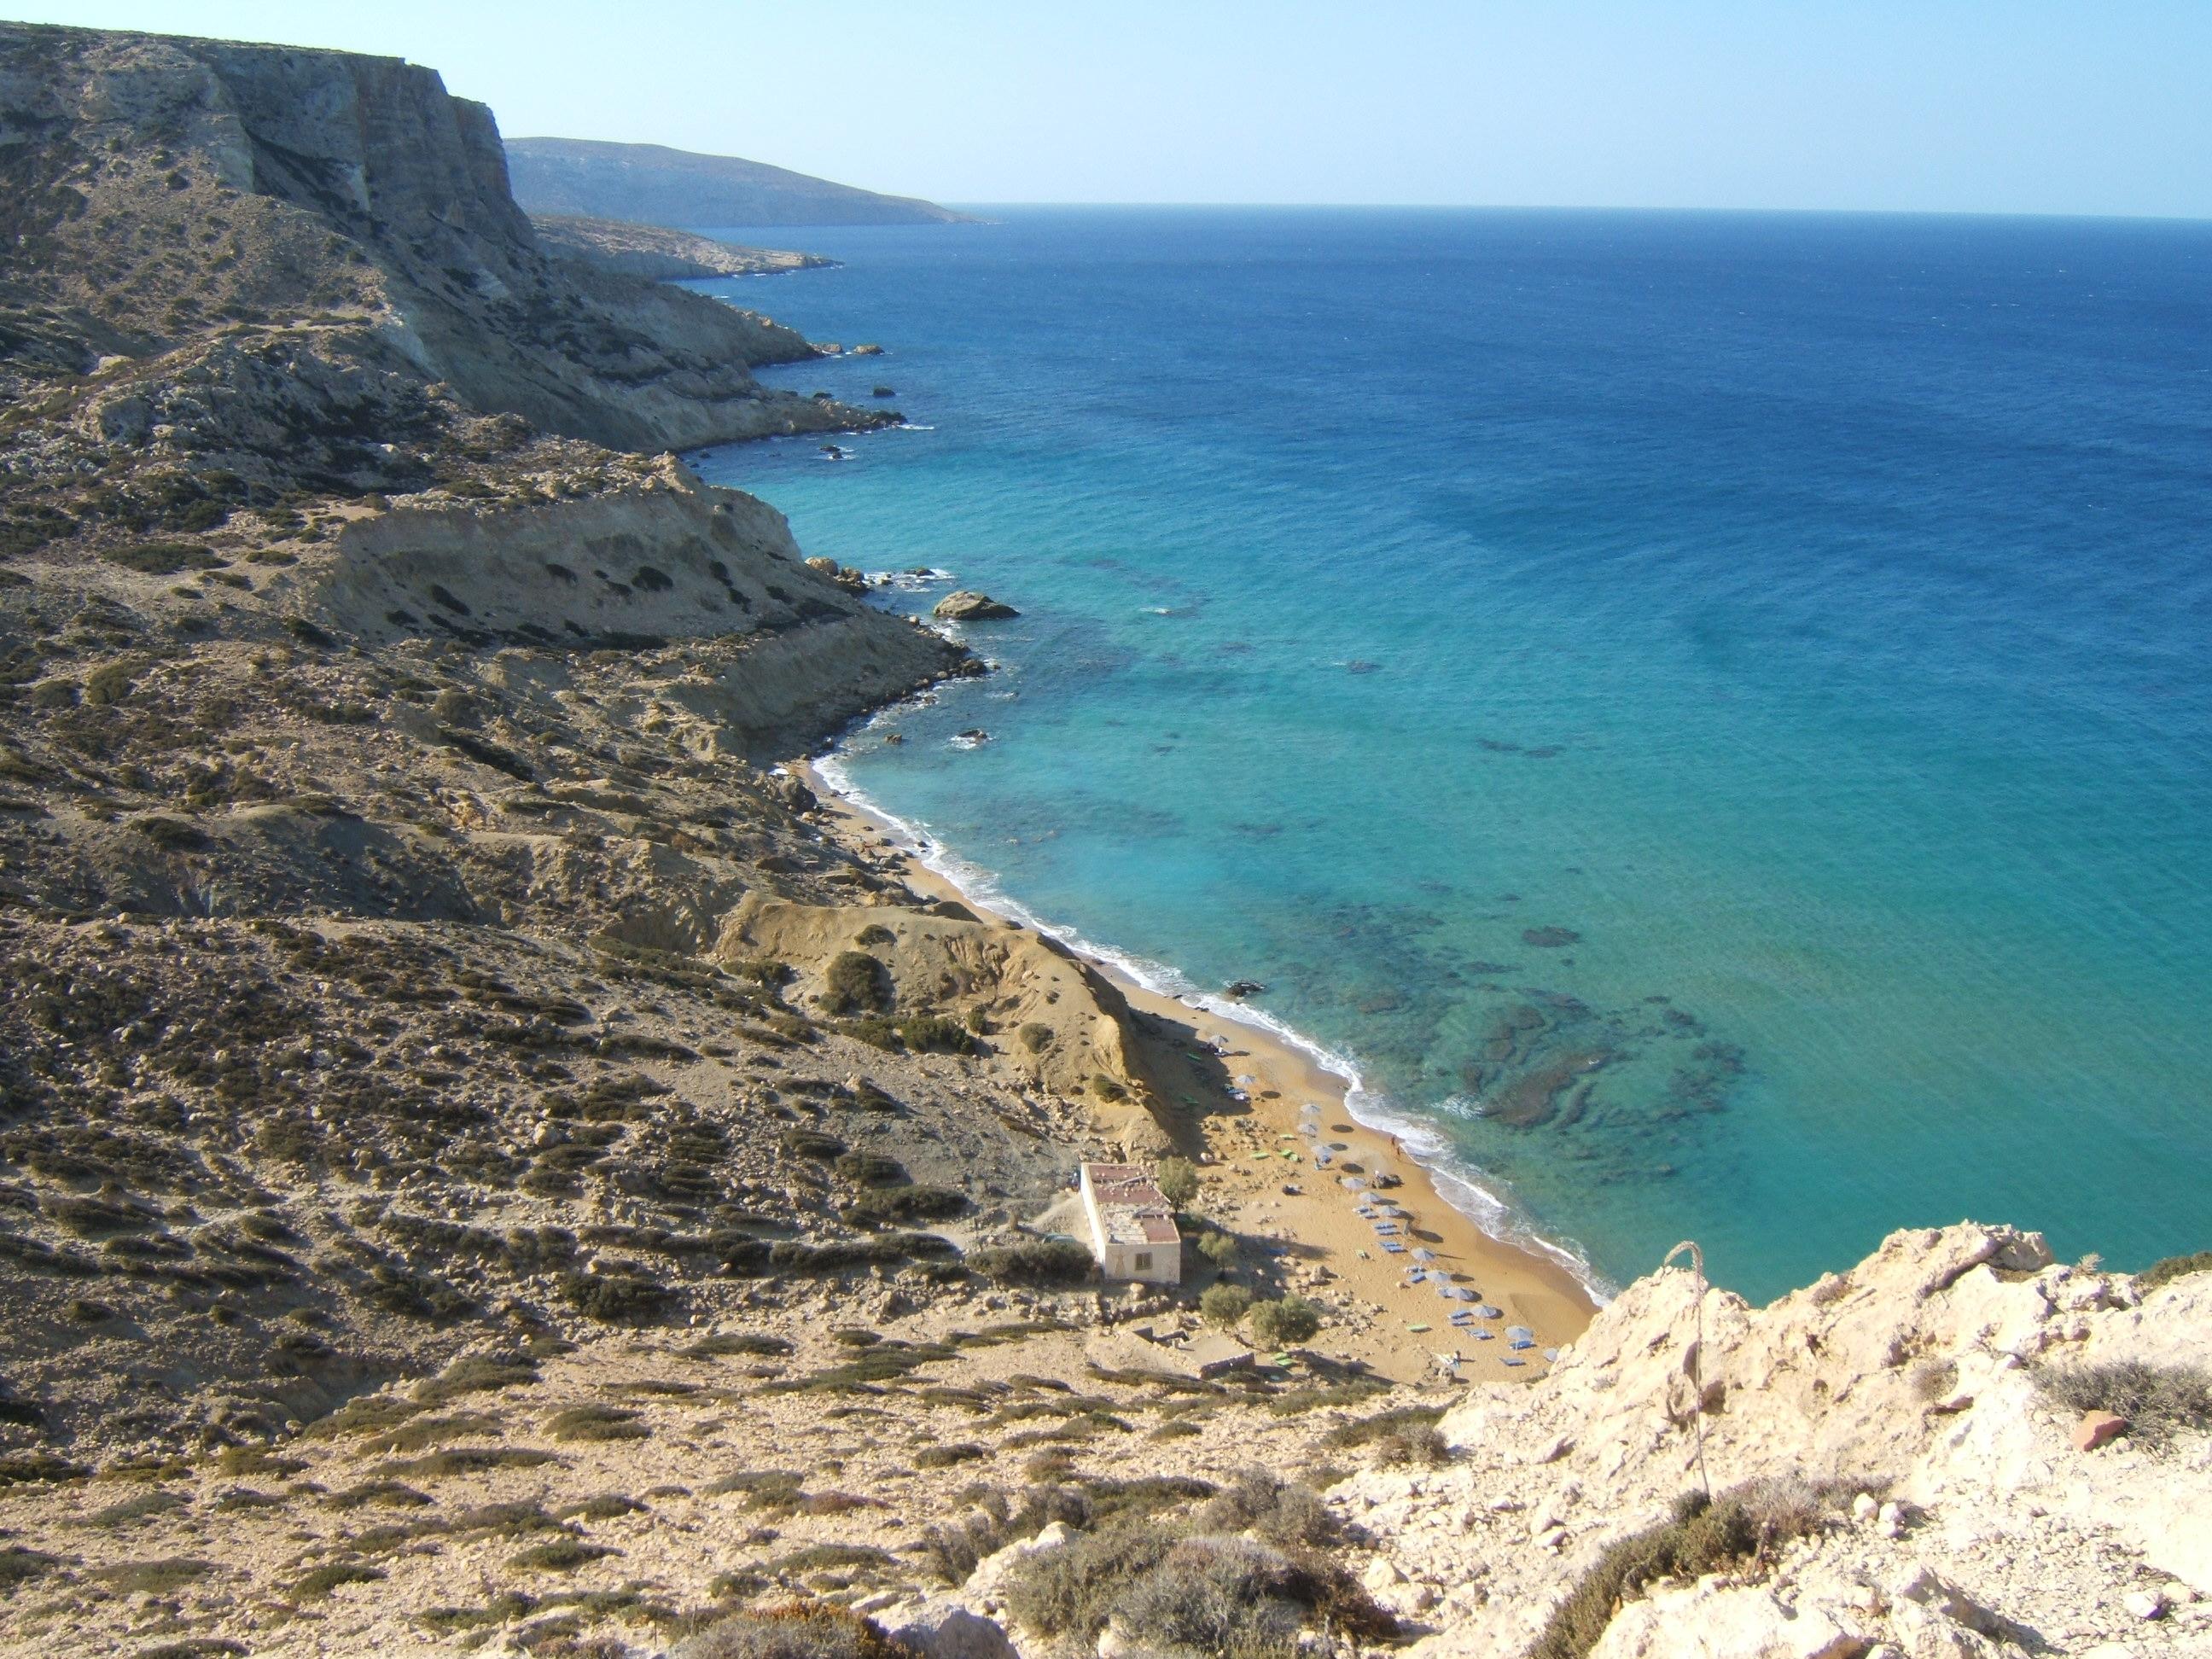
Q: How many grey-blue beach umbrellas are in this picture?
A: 14